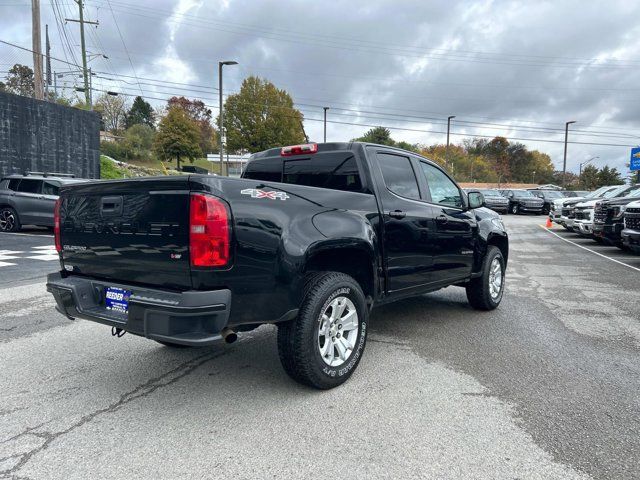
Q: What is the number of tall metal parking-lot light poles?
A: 4